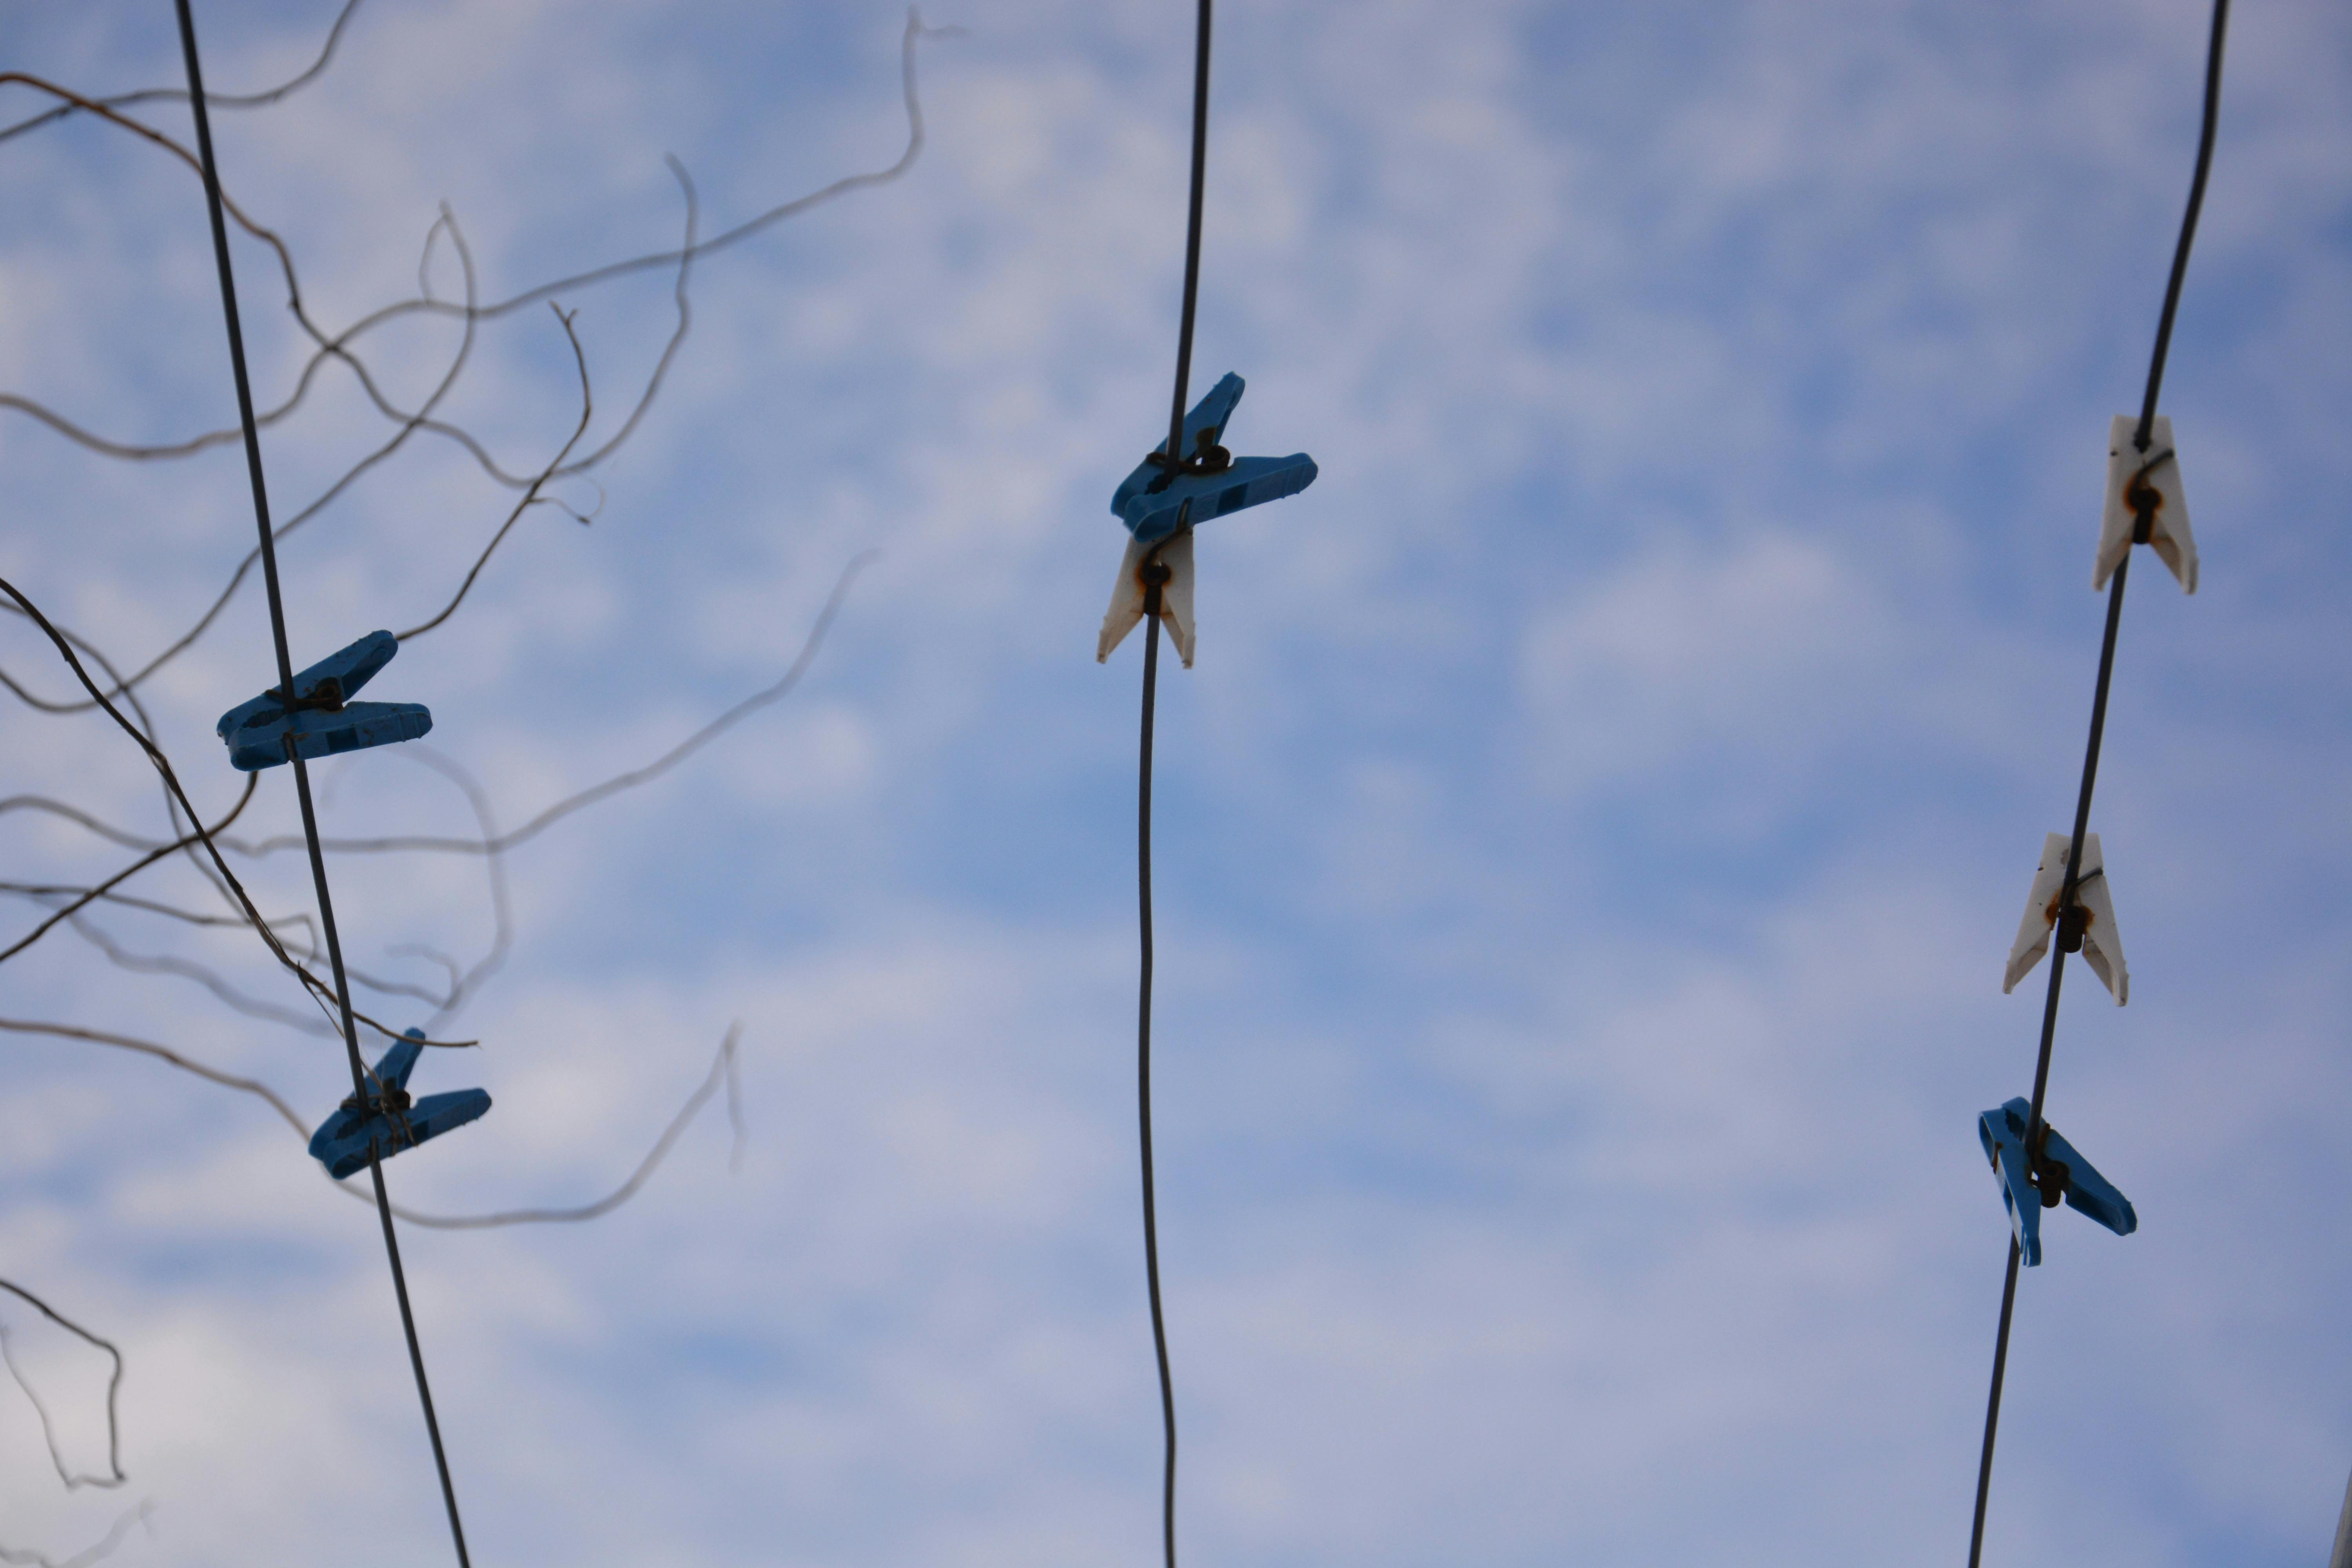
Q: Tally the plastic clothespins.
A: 7